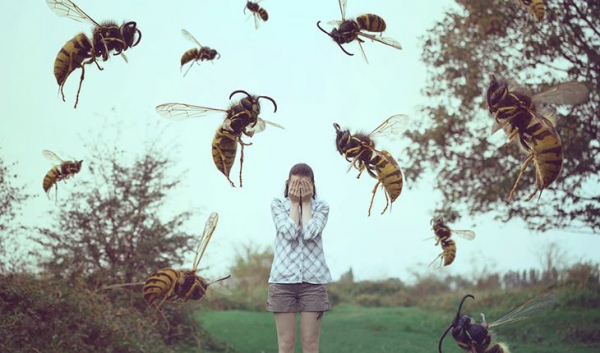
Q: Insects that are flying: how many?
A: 12